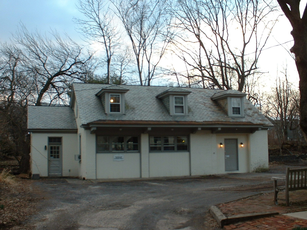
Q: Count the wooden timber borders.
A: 2